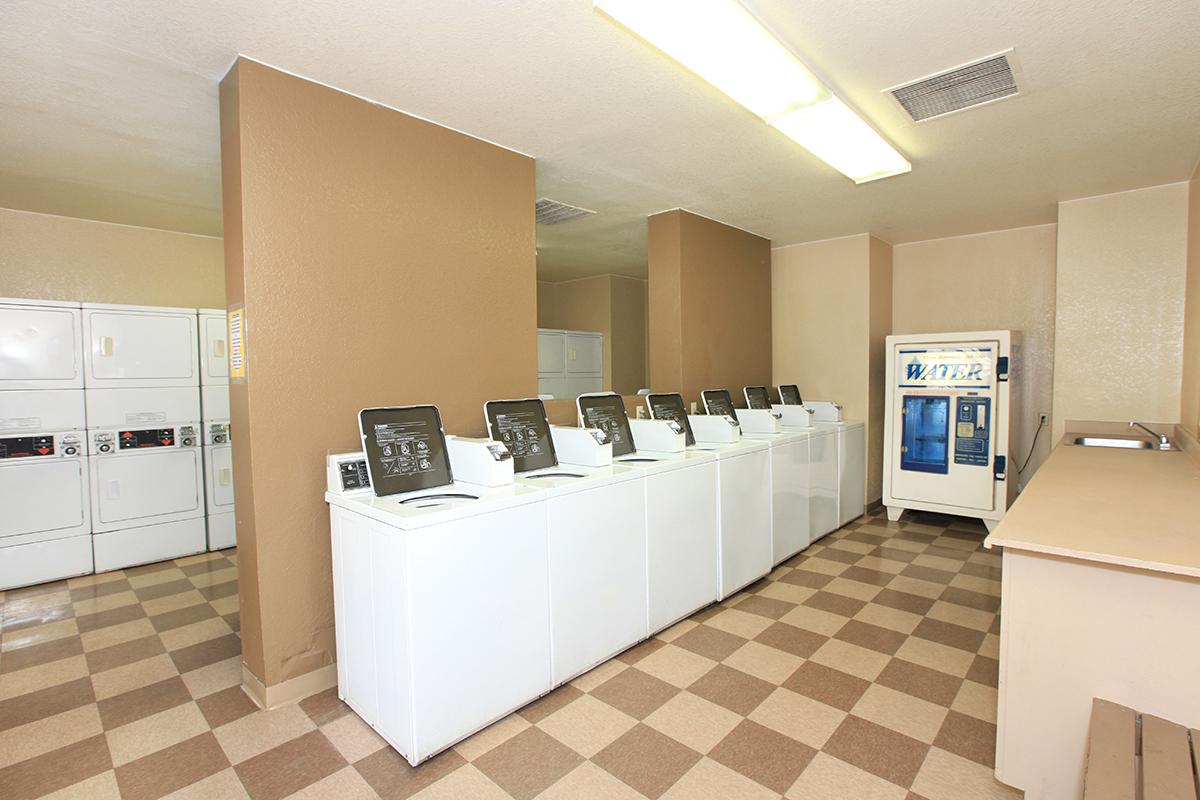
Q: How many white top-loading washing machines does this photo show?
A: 7